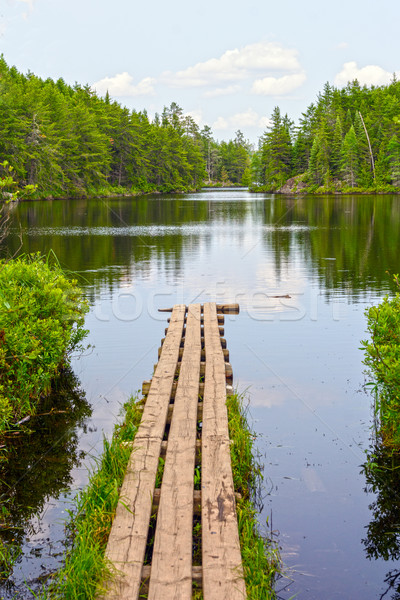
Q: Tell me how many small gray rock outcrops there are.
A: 1